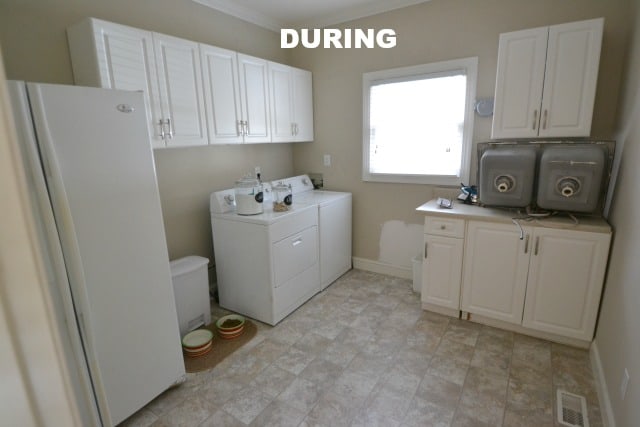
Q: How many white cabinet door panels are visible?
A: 11